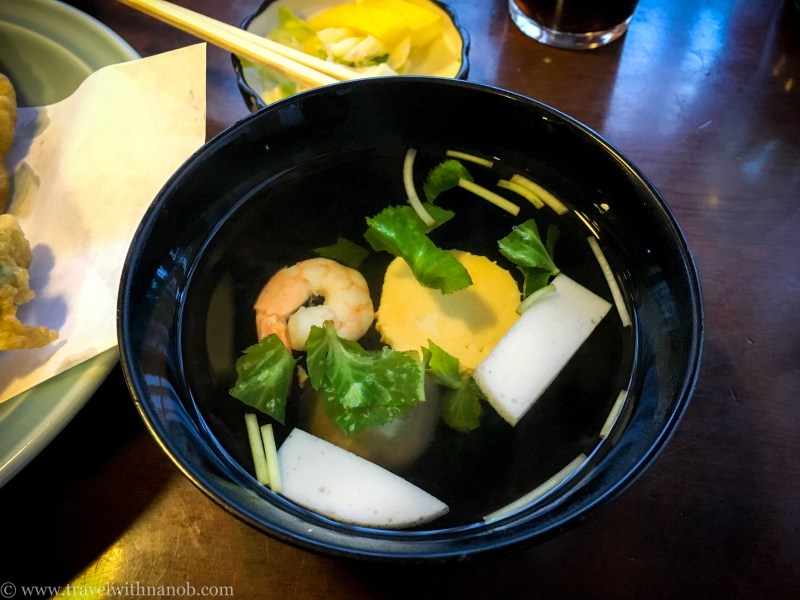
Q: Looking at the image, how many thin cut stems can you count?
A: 11